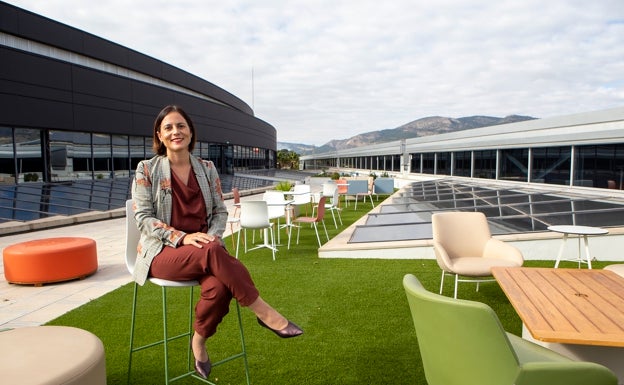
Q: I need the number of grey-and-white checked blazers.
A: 1